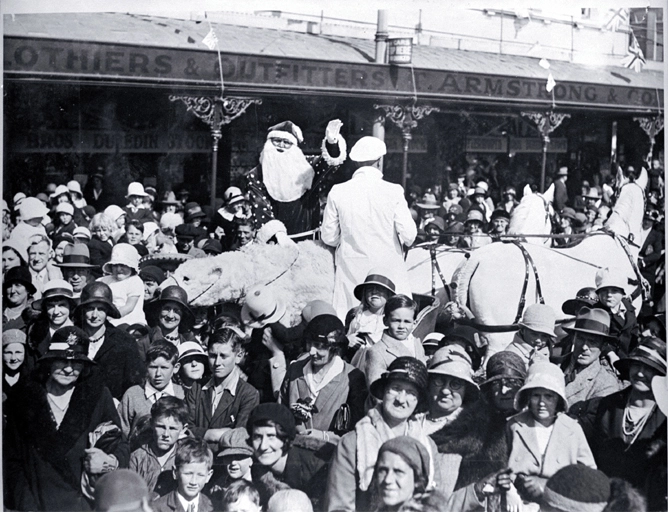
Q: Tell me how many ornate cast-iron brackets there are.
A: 4